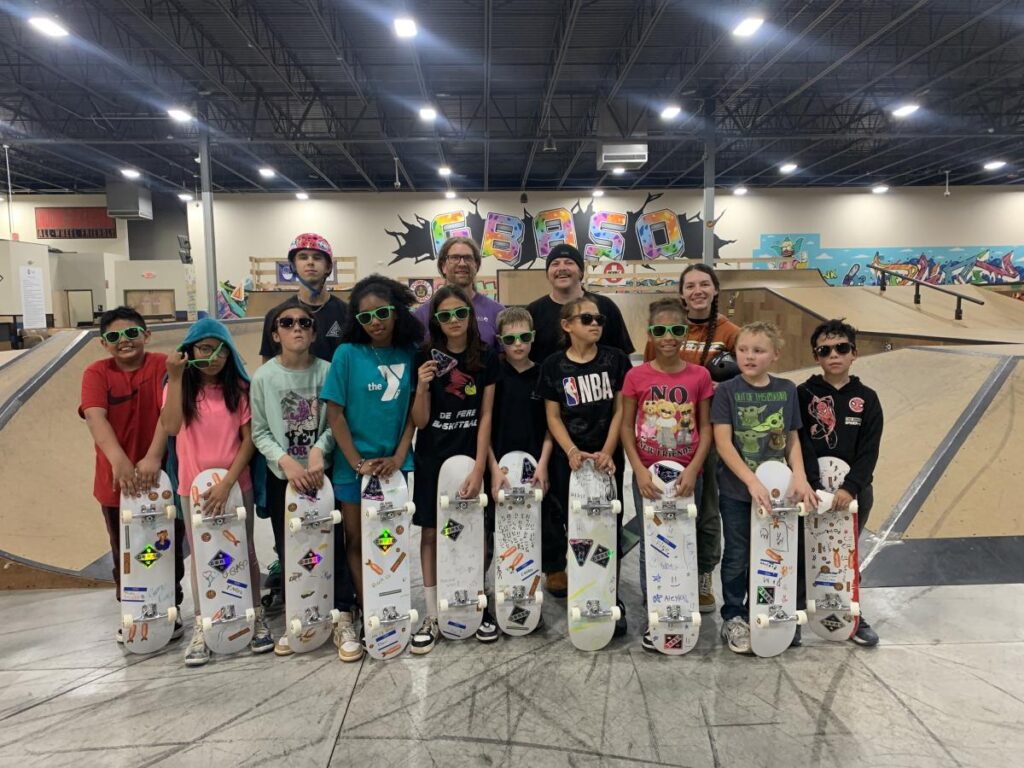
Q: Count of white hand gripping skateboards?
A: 10